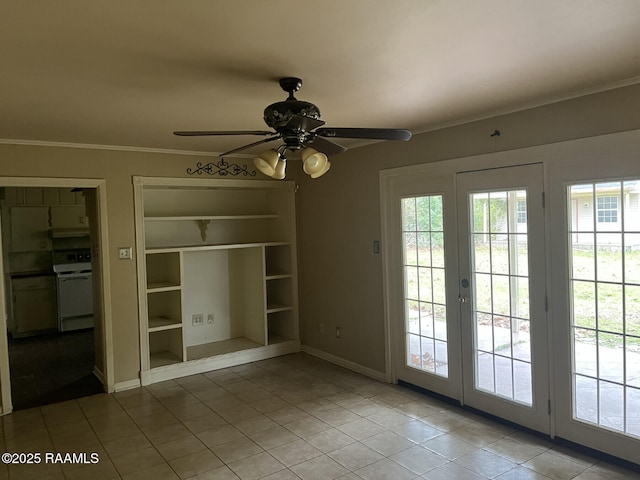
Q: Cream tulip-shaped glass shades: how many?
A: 4